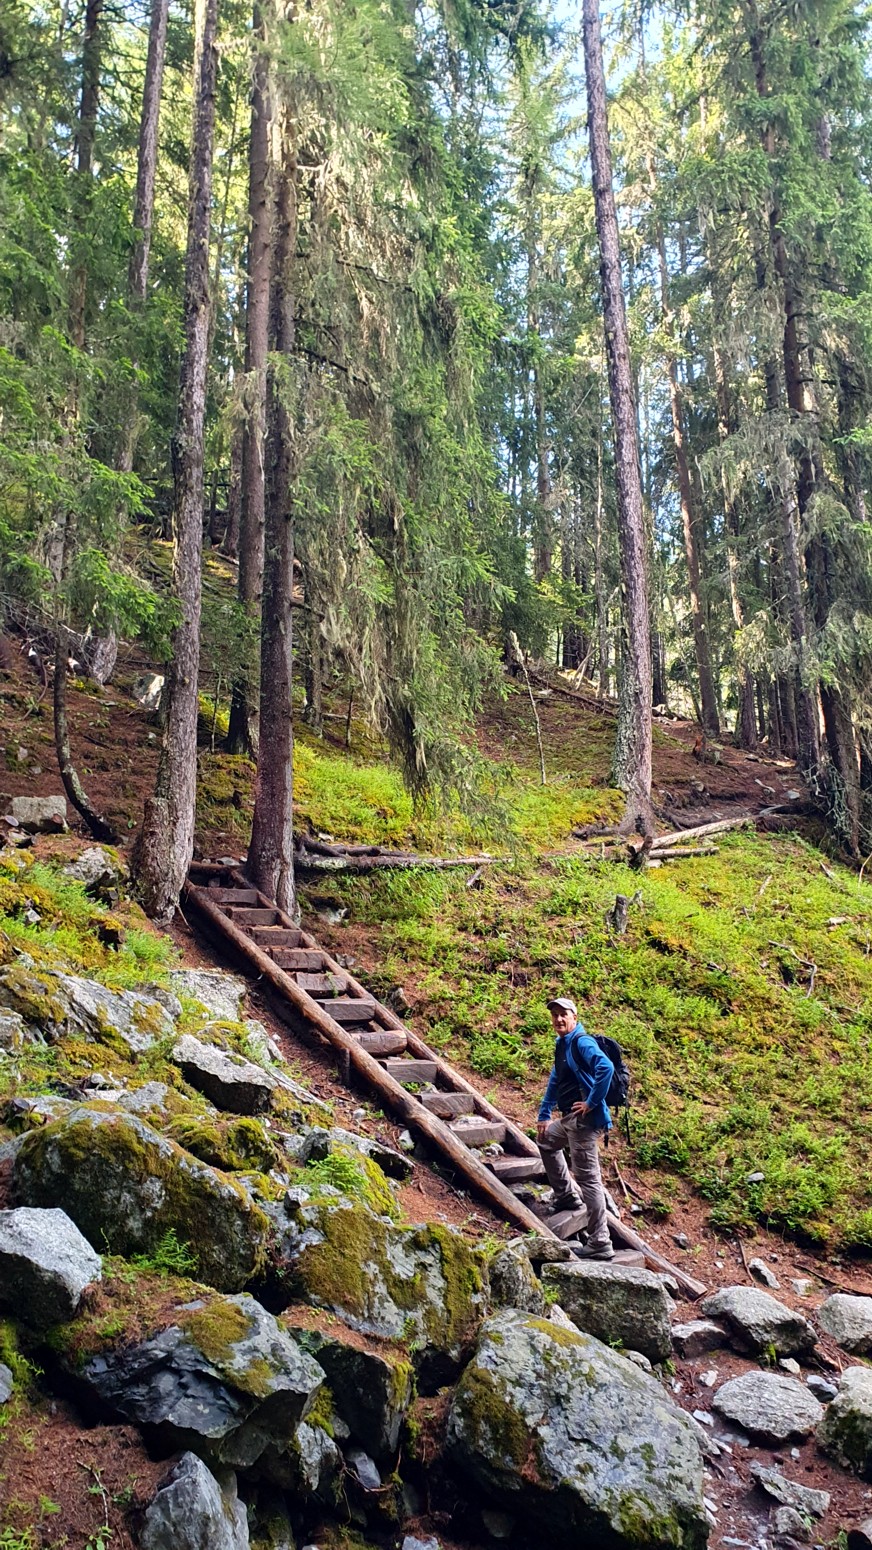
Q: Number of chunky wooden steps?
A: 13